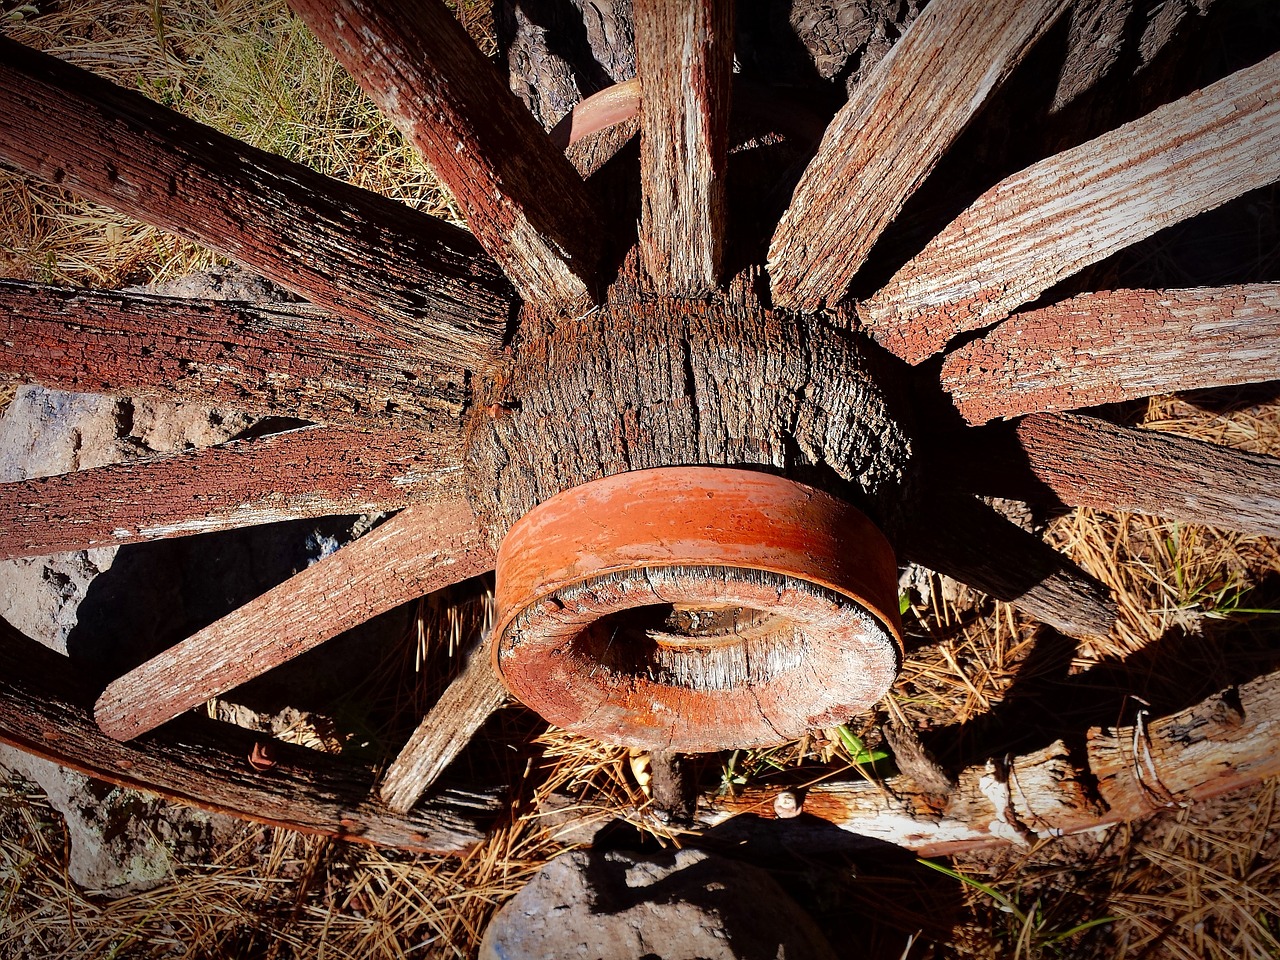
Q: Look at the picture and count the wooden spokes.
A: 14